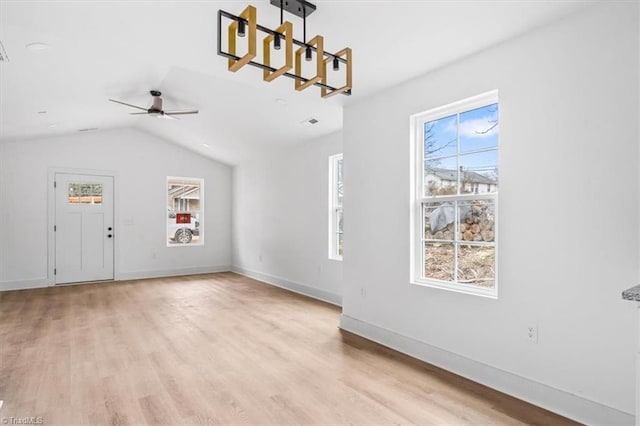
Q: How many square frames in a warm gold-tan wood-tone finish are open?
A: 4